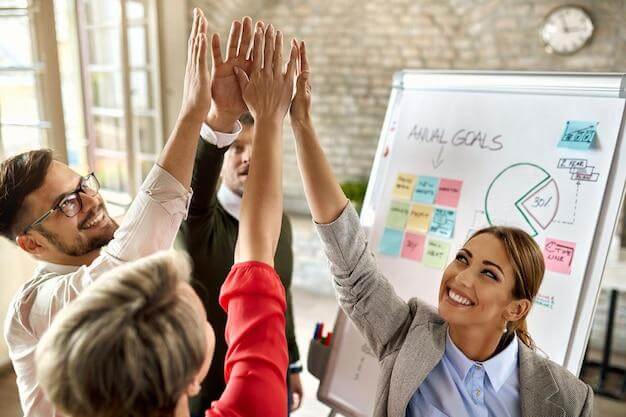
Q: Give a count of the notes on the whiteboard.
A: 11